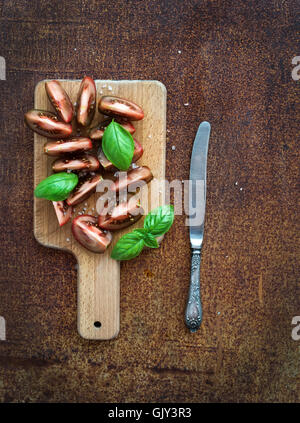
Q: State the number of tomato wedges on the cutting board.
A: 13